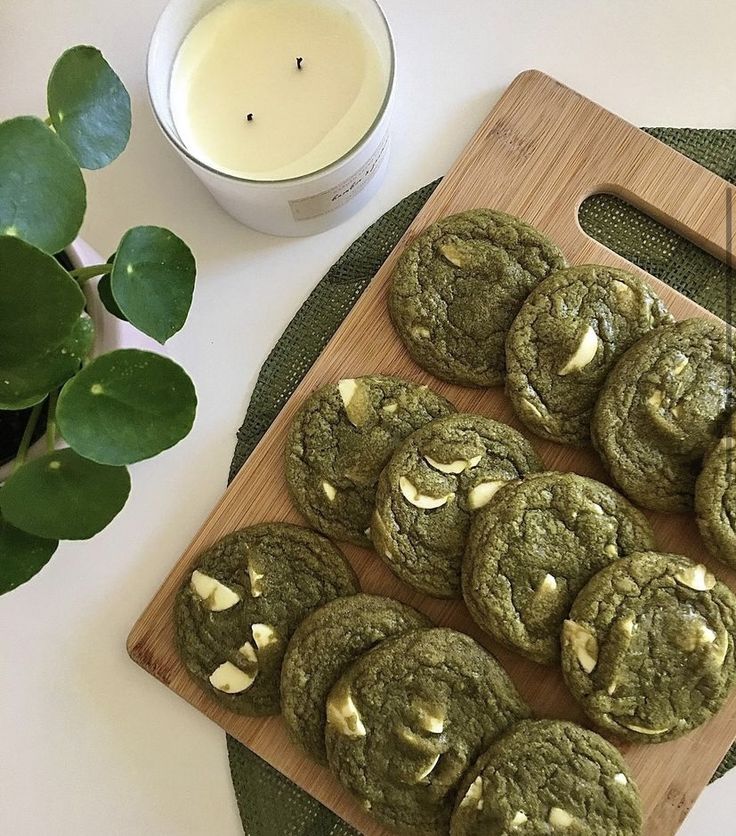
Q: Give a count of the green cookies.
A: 12